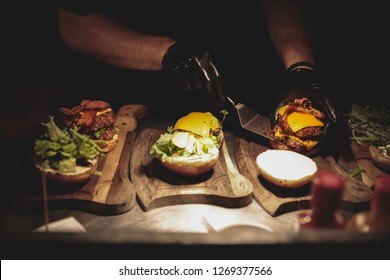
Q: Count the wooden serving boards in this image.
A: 4